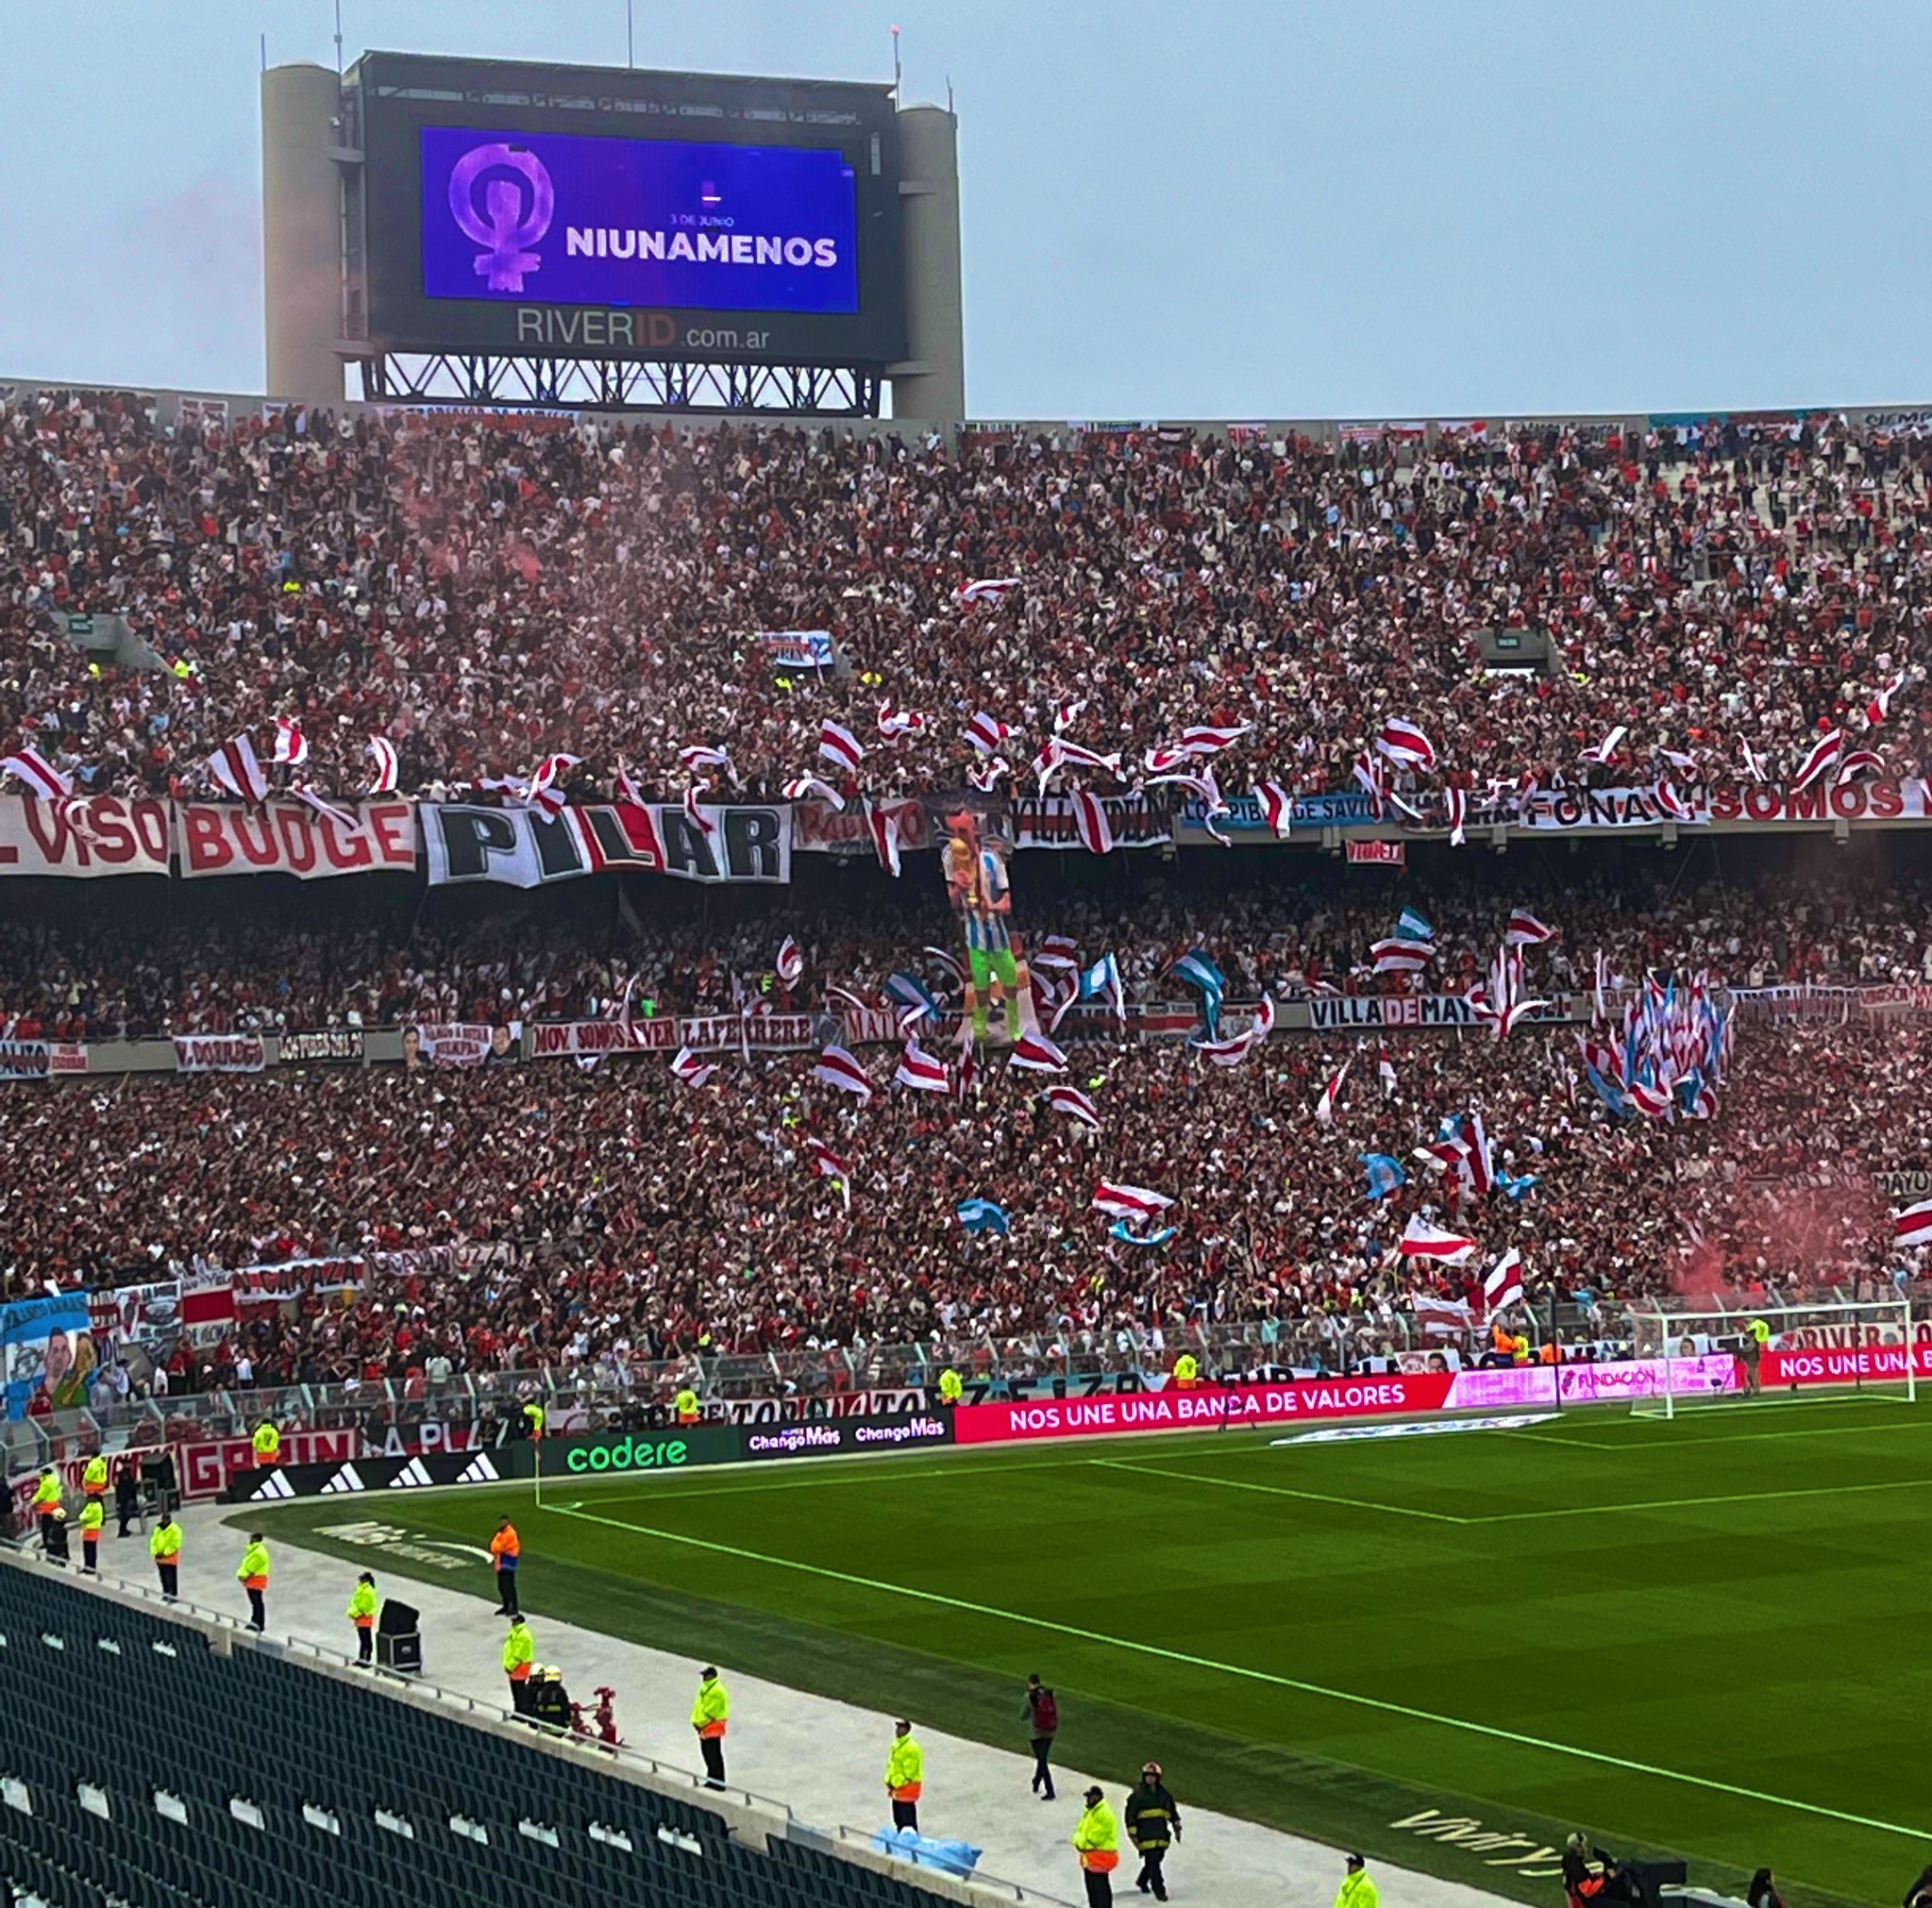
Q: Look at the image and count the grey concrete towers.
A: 2